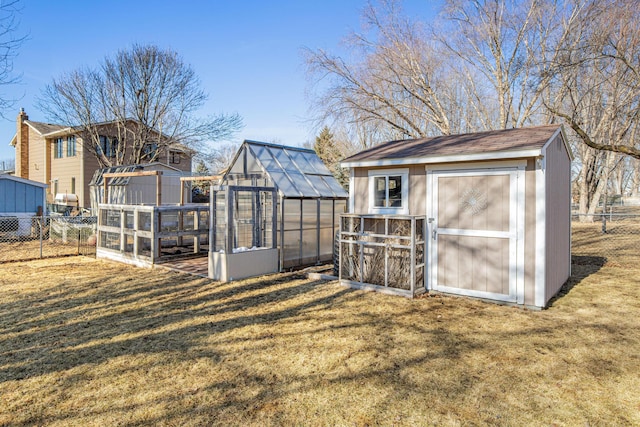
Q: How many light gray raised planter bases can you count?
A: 1